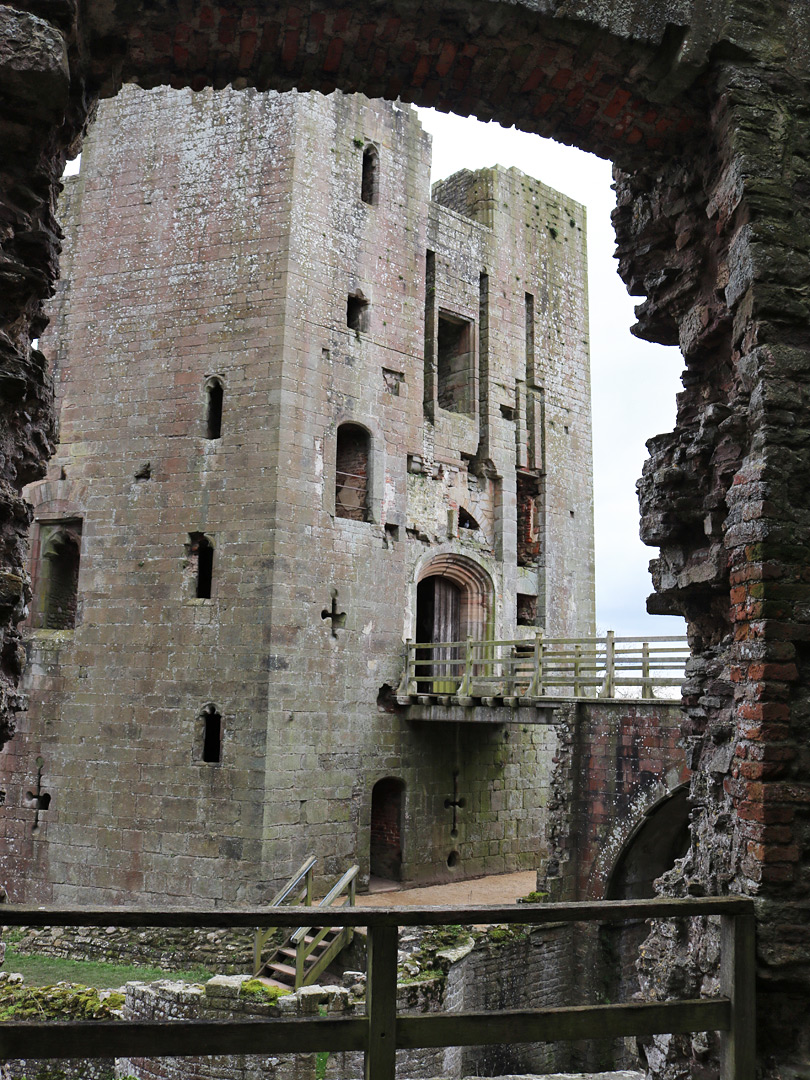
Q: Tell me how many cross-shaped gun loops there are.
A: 3